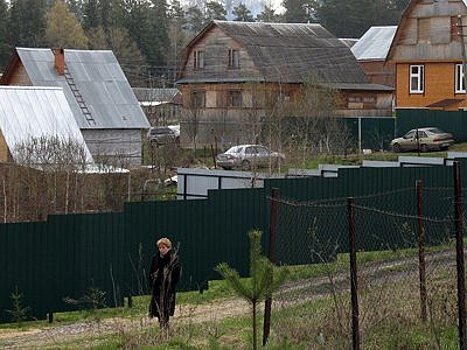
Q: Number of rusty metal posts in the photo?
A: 4